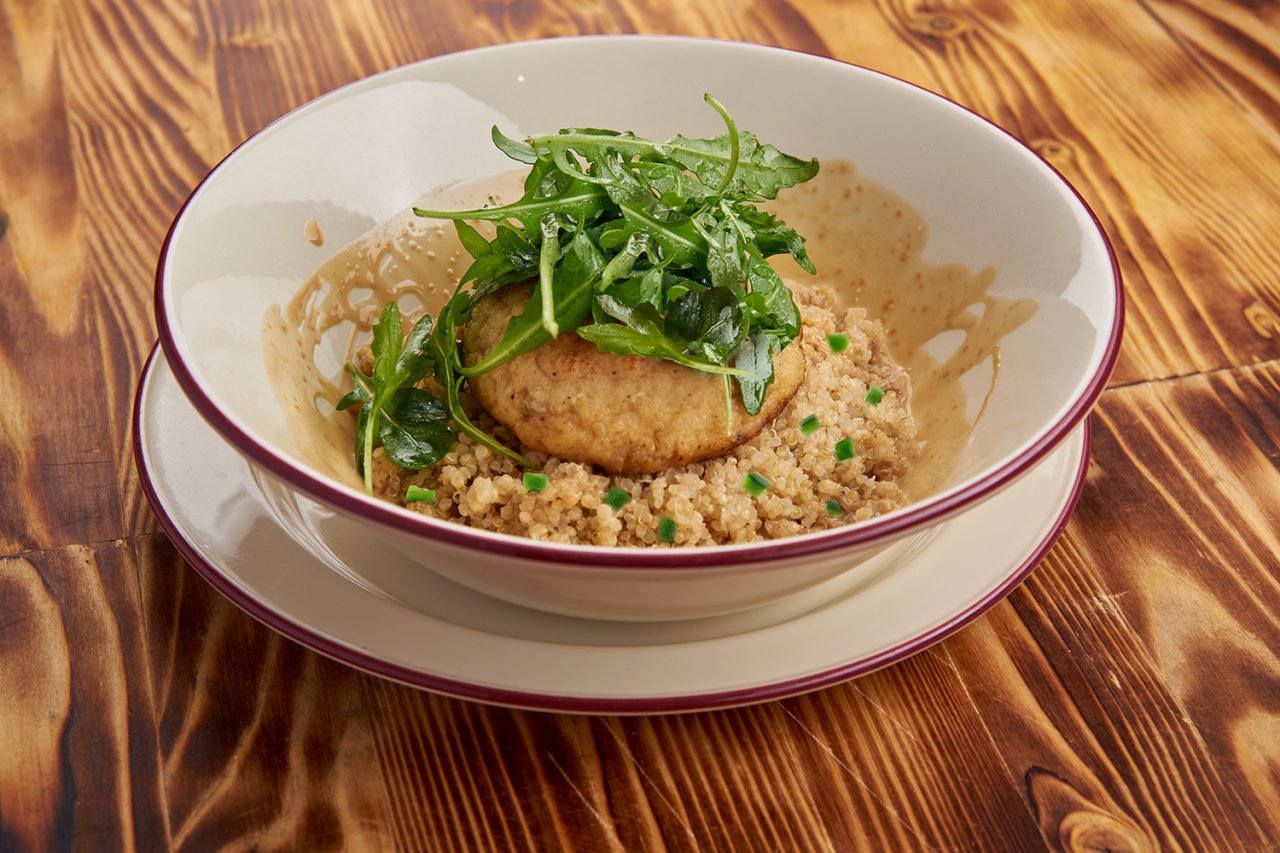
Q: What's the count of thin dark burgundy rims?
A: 2